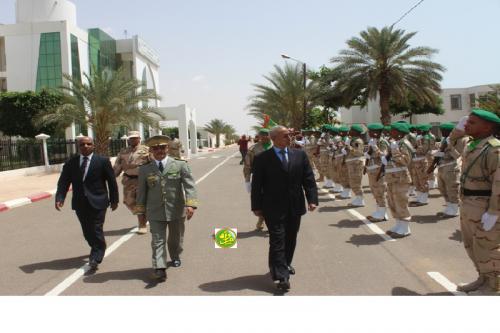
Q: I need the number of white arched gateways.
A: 1